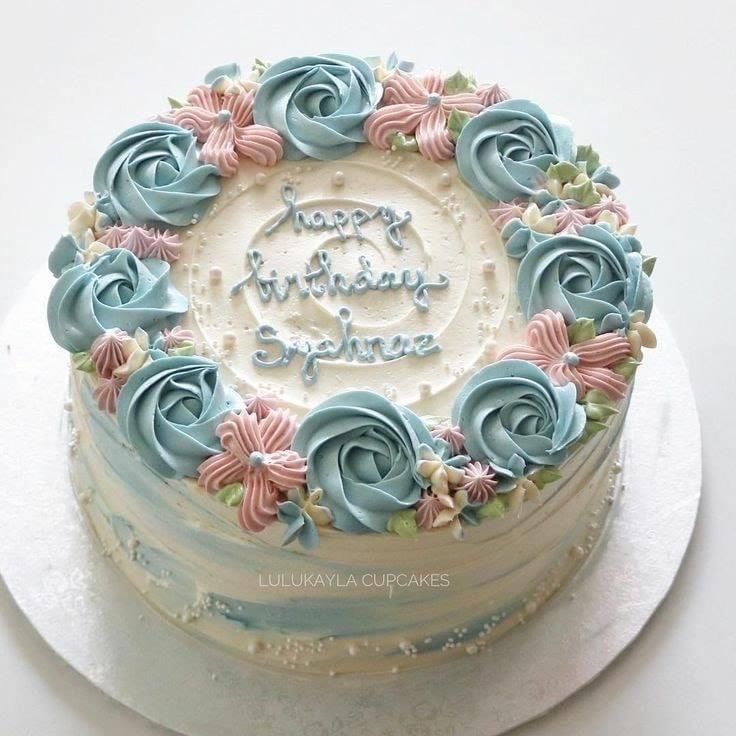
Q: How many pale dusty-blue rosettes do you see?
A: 8